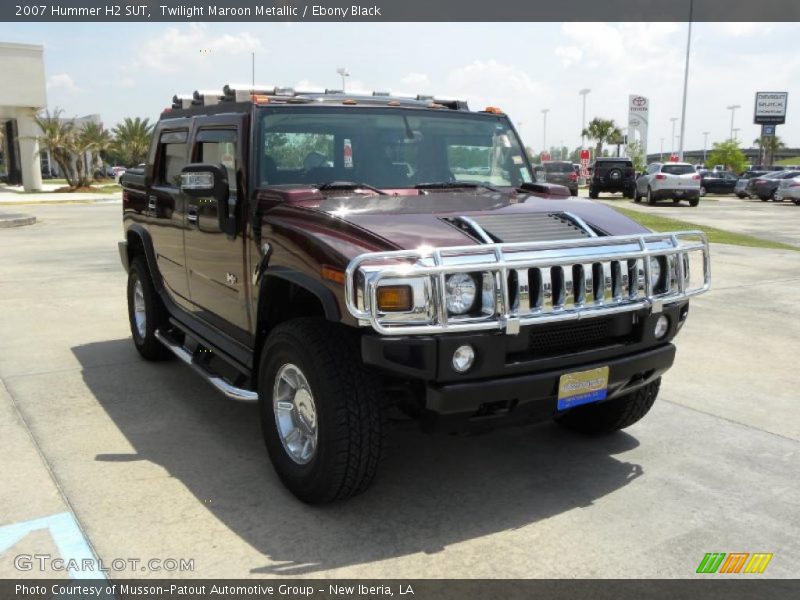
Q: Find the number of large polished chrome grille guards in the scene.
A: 1